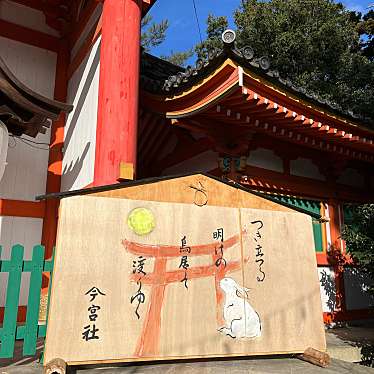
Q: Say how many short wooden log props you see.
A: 2